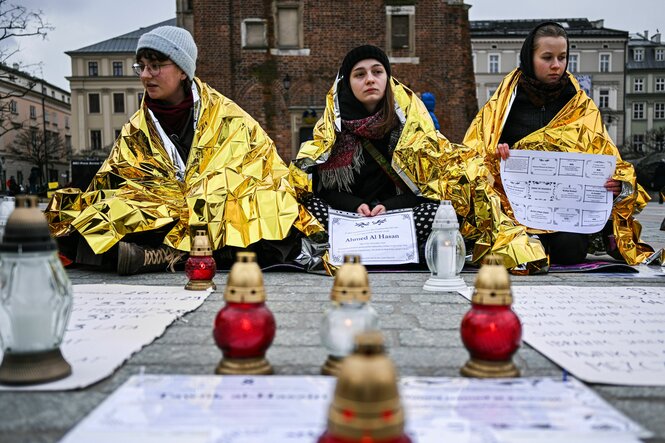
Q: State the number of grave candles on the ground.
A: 7